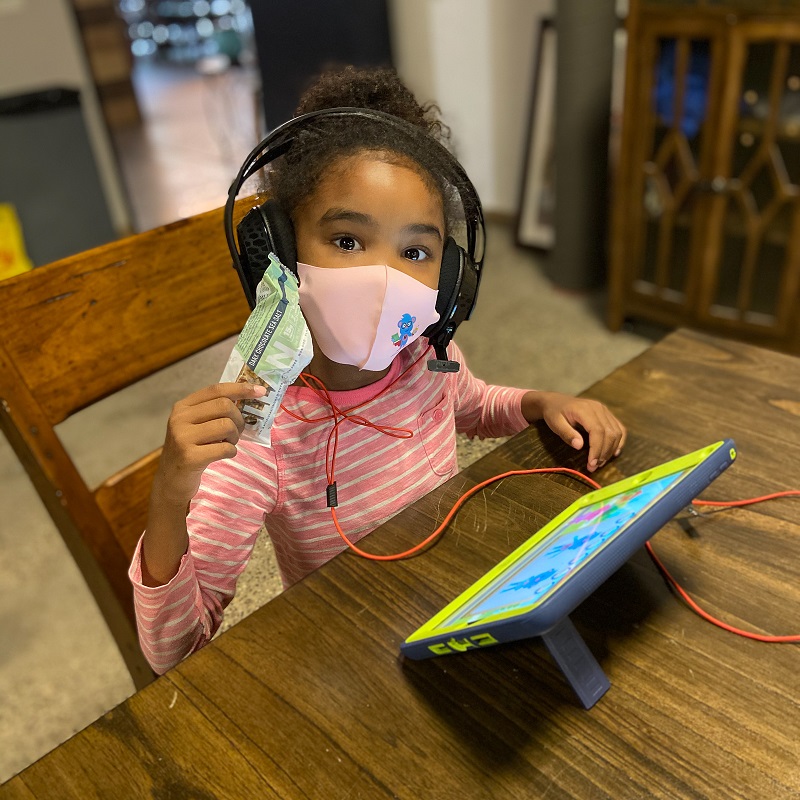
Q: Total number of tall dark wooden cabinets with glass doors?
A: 1